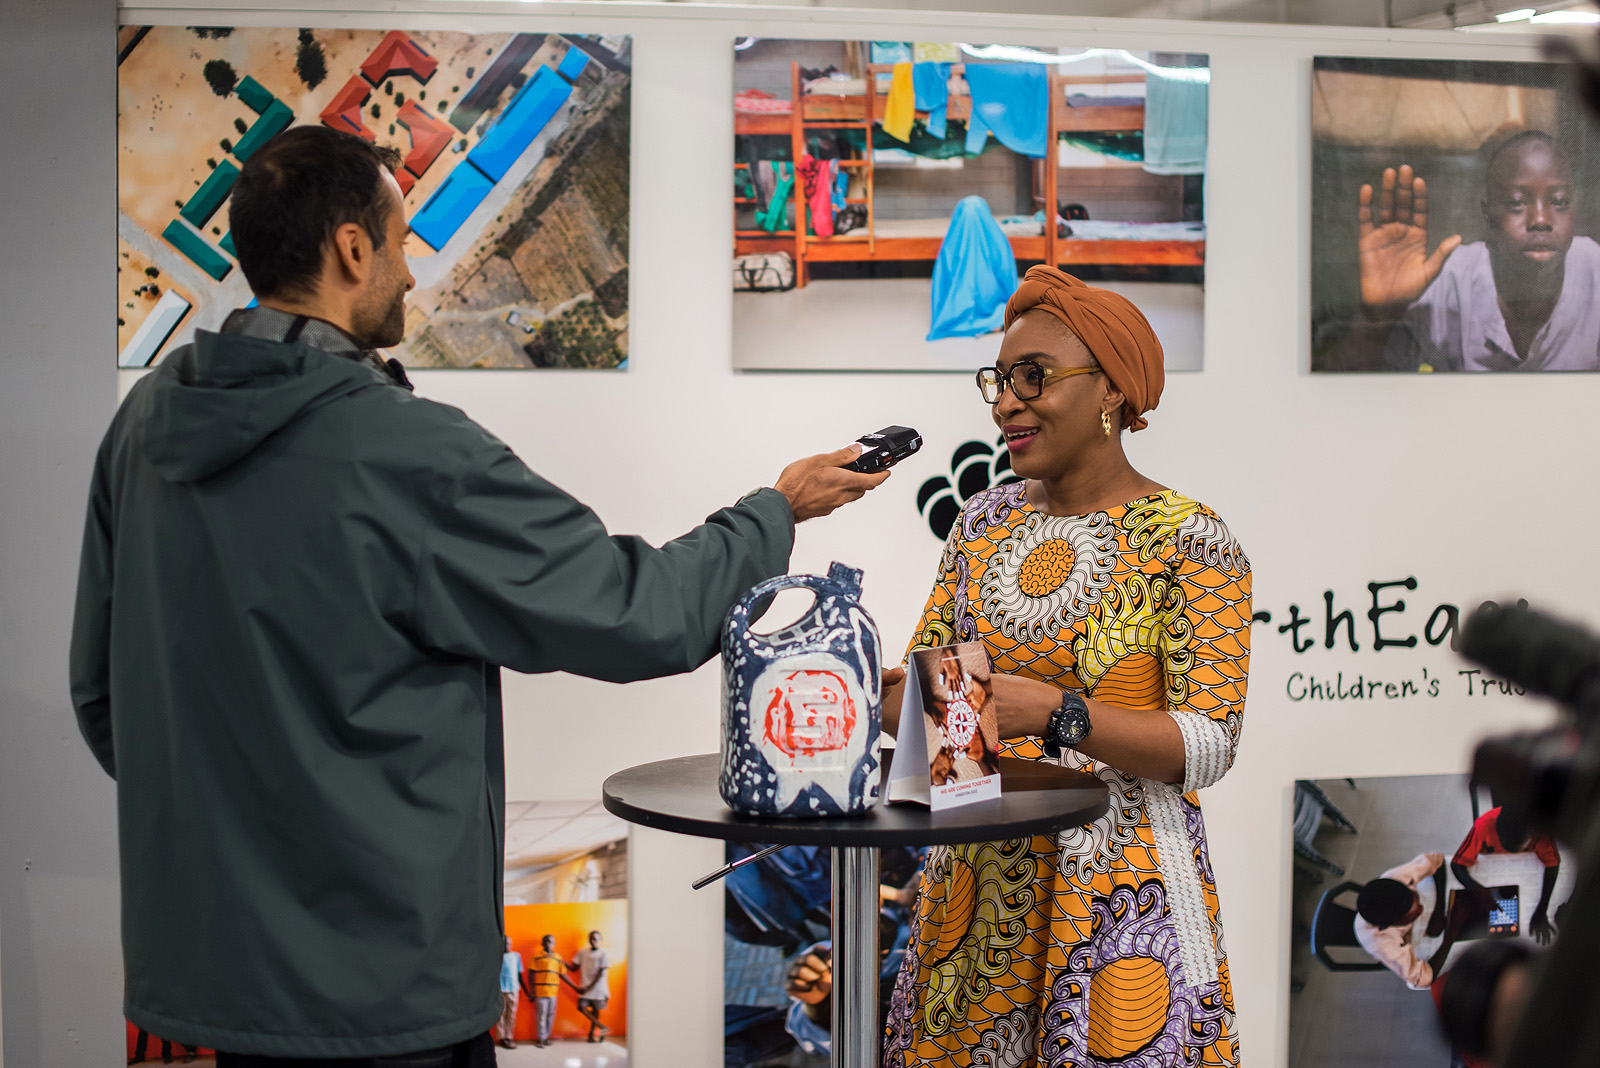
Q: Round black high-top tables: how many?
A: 1